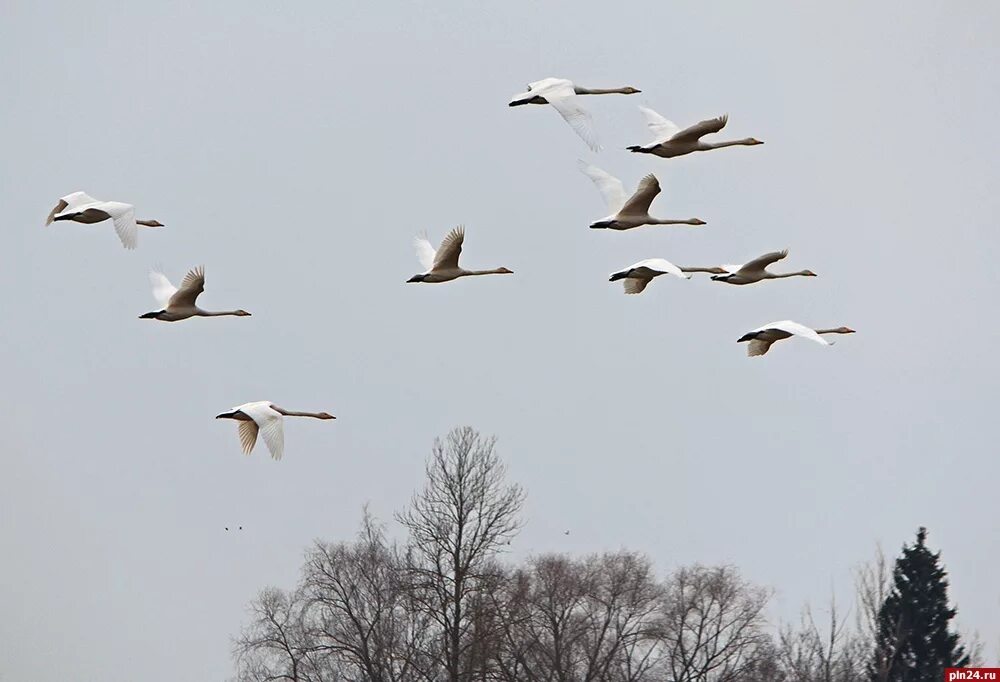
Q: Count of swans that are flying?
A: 10